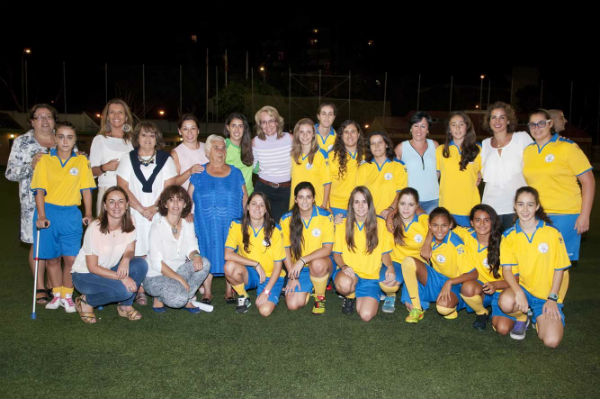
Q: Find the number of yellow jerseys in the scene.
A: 14